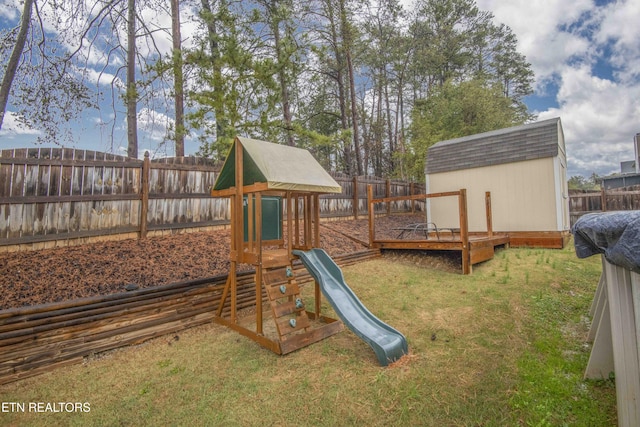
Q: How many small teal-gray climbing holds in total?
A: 4